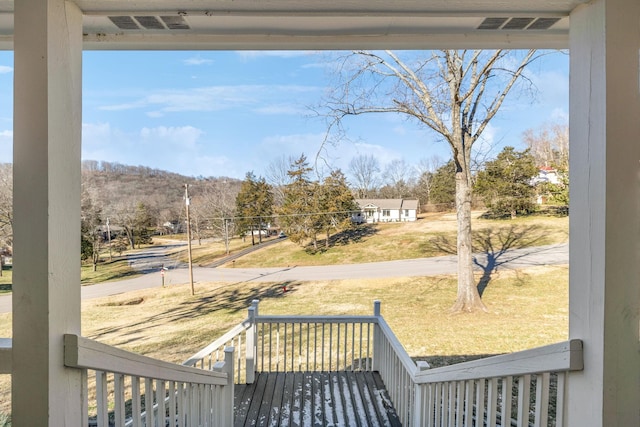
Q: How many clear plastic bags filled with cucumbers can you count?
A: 0